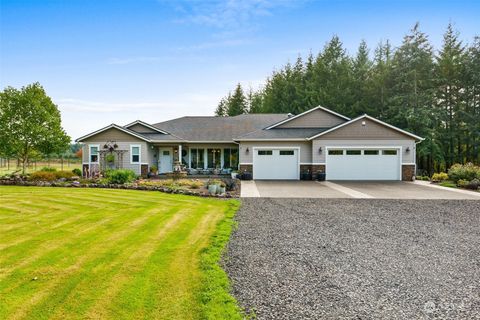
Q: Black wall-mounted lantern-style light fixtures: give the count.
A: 3